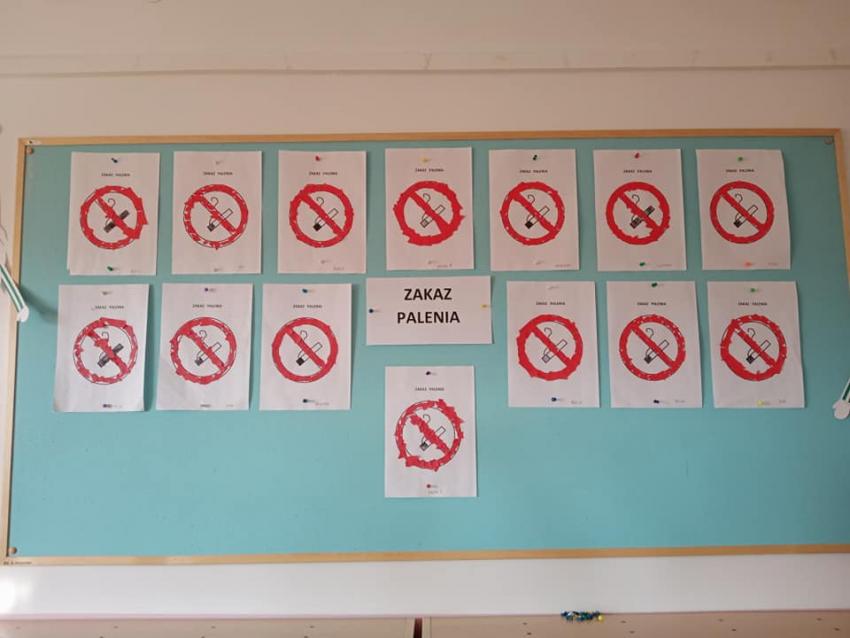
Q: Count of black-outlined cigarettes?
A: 14